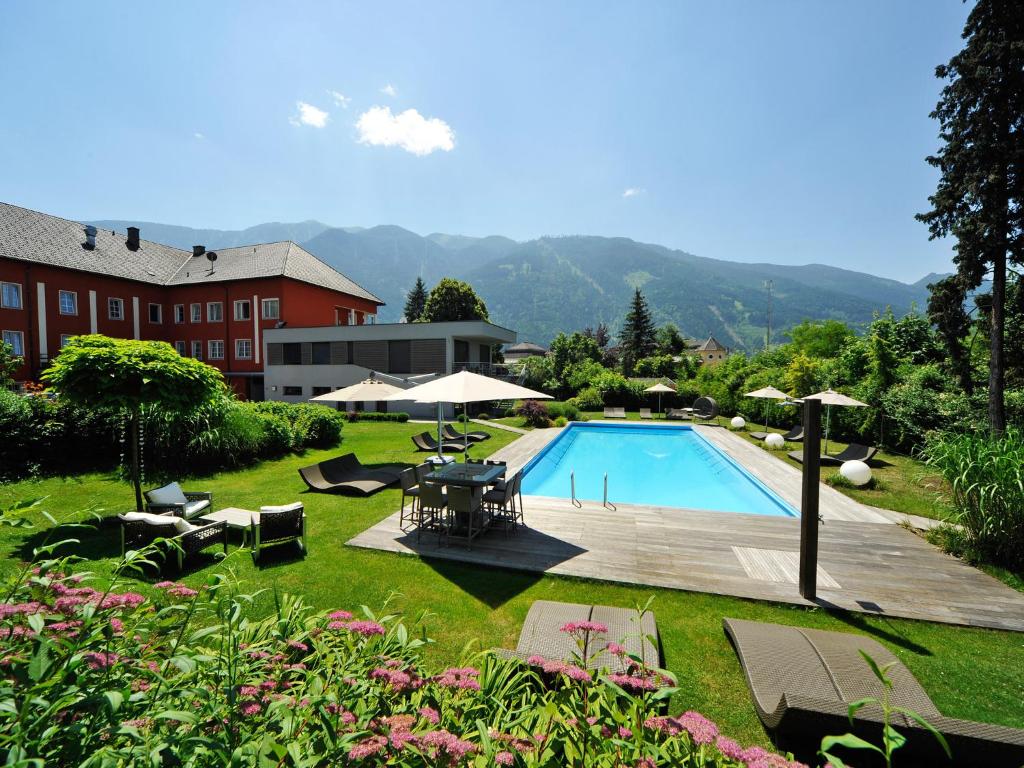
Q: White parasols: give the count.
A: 5